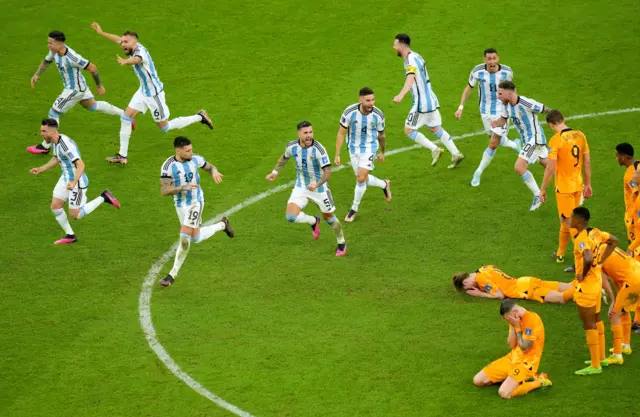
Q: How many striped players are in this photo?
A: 9